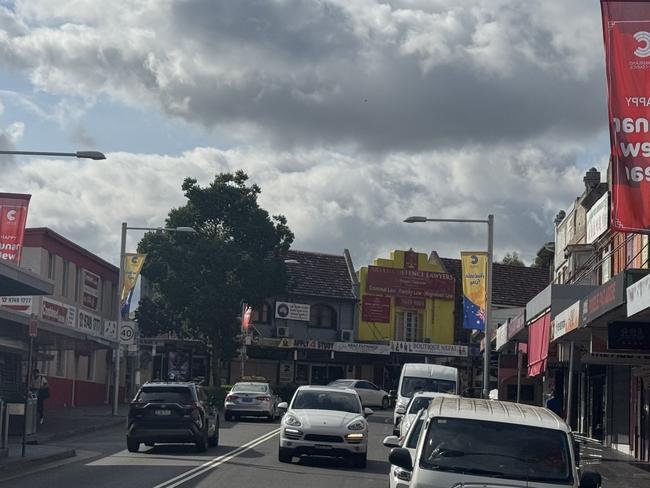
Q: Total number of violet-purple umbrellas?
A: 0